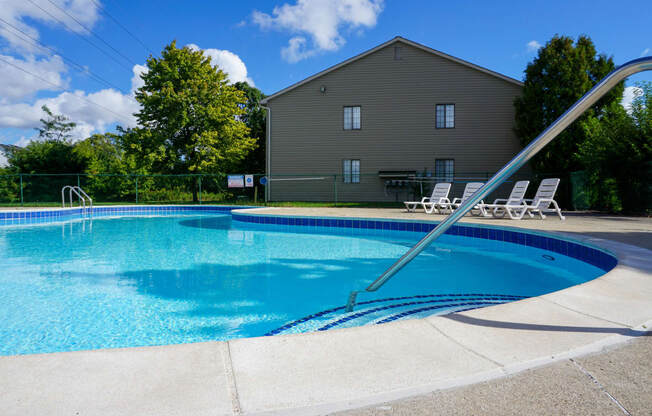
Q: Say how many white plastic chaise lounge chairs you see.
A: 4